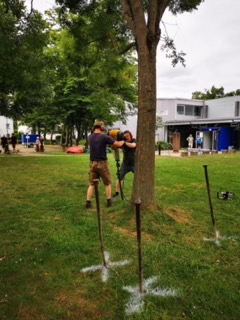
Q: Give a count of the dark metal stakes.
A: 3